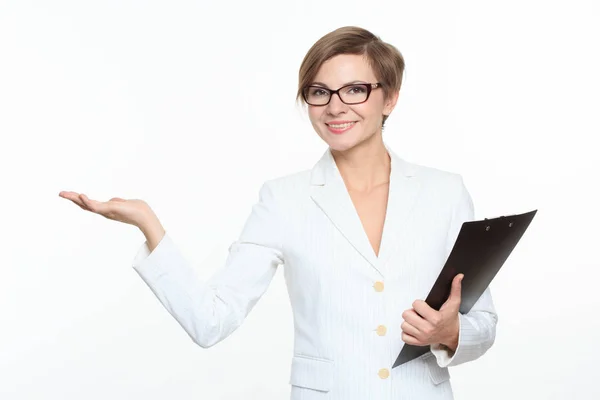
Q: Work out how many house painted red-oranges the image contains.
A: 0